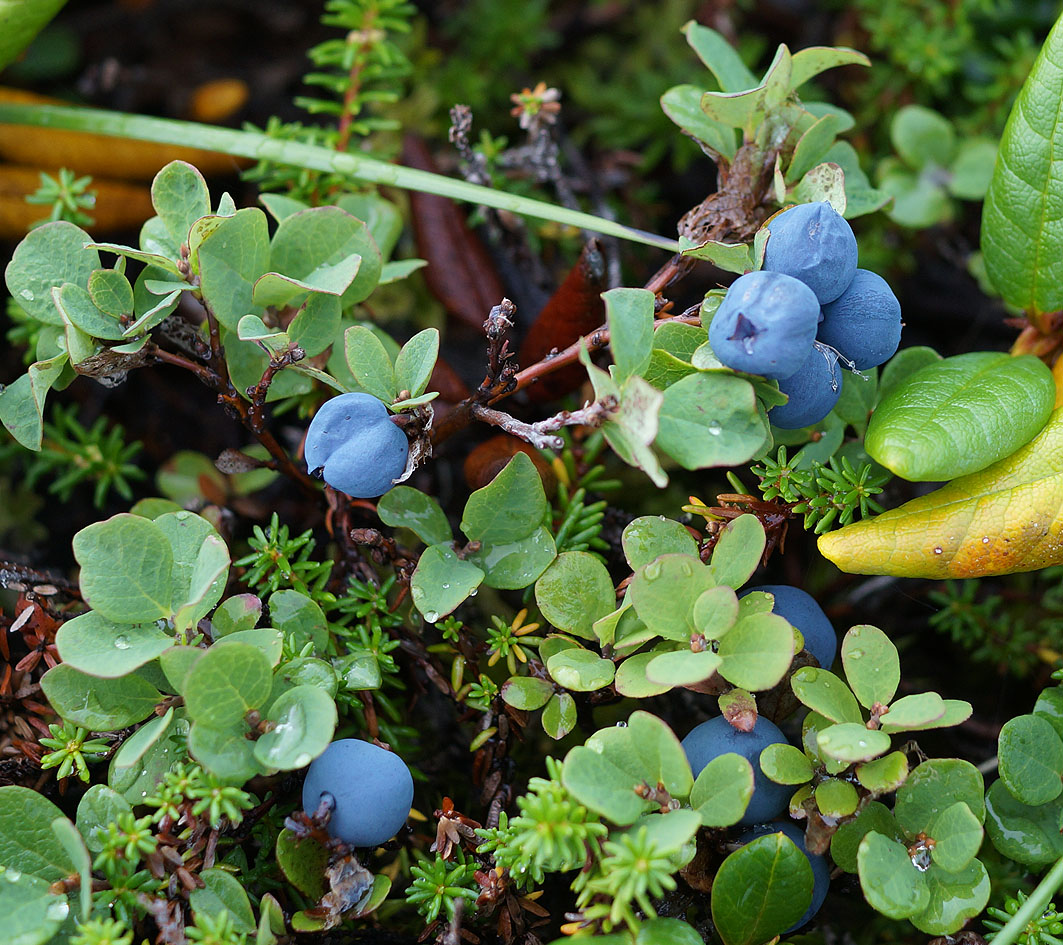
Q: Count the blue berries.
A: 9